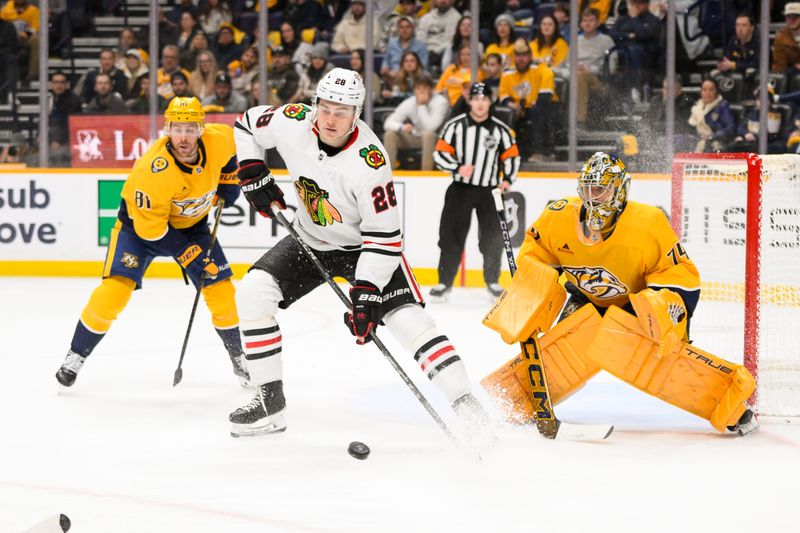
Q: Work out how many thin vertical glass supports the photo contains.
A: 8